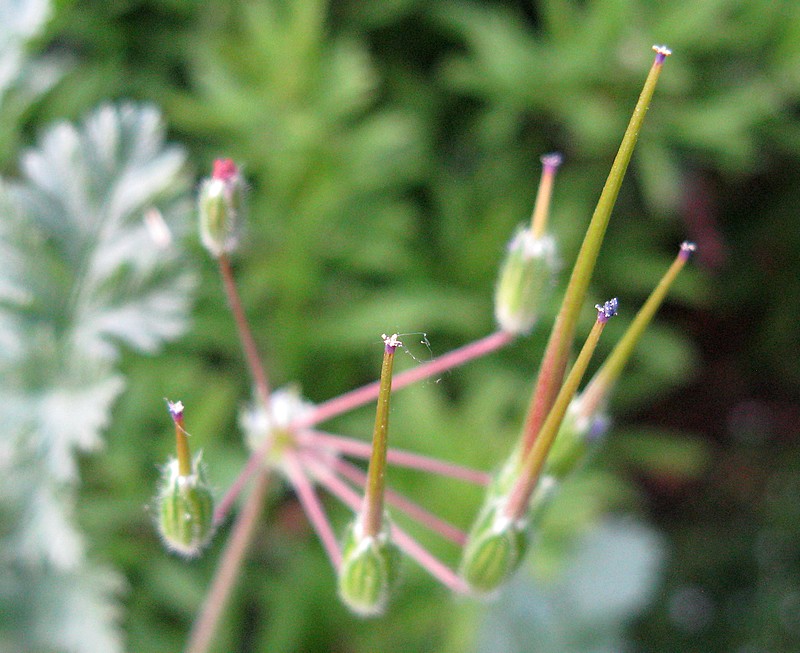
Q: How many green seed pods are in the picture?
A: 7